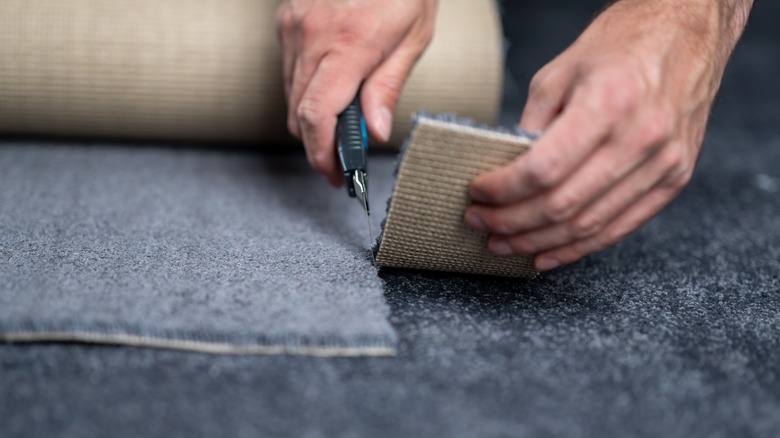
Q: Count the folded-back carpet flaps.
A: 1